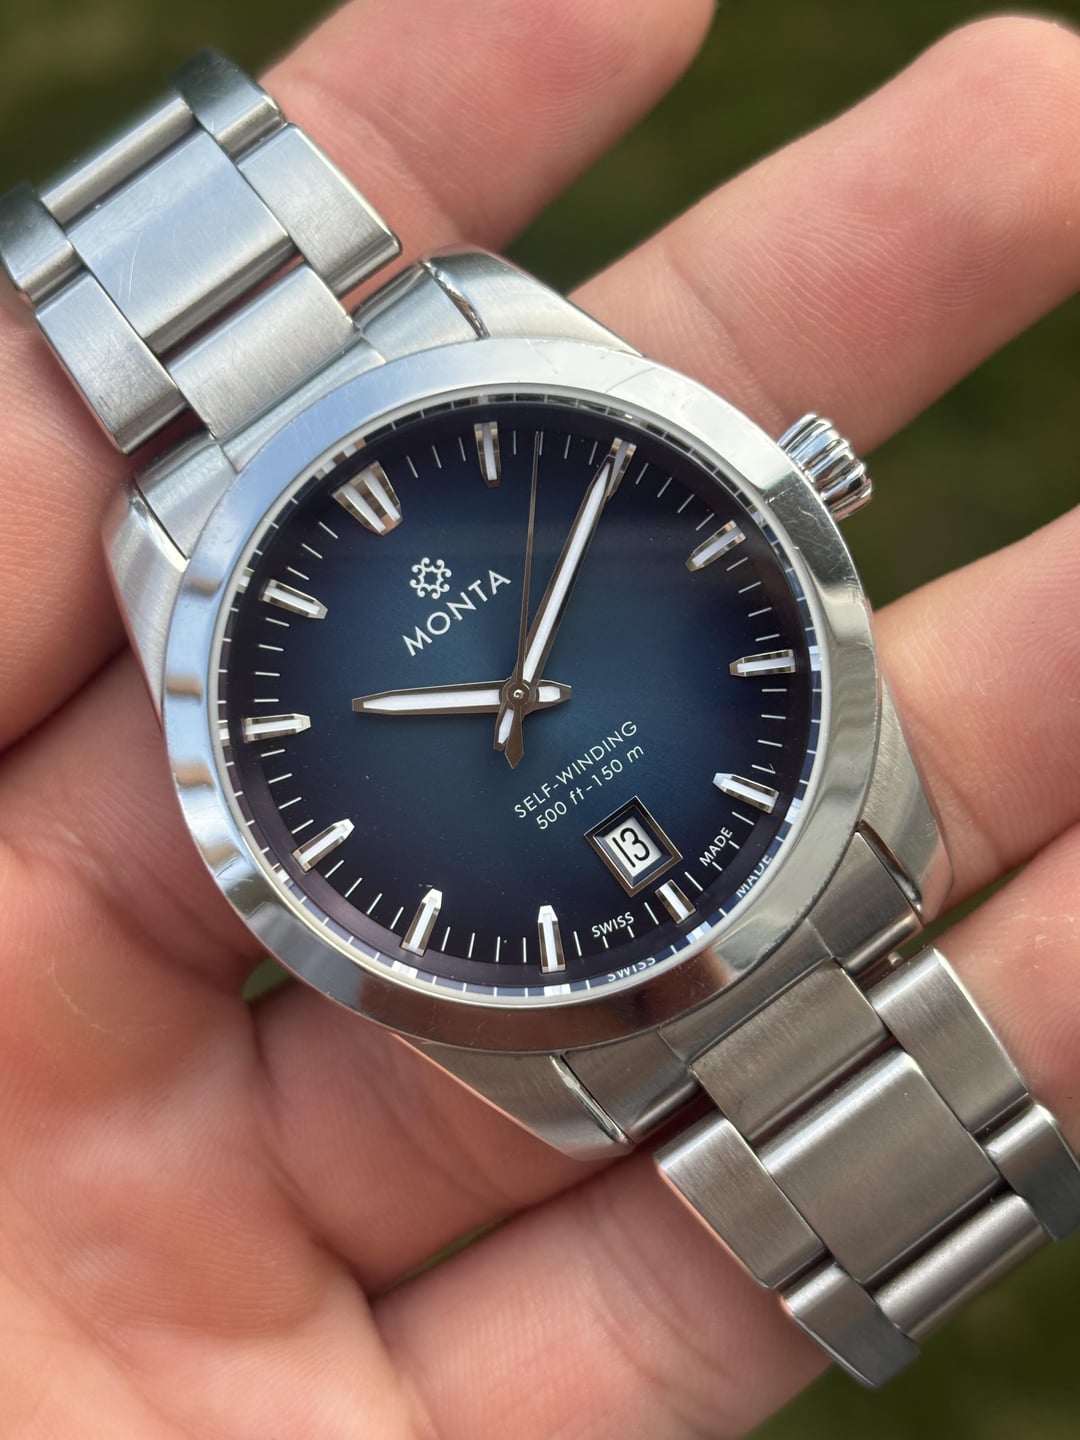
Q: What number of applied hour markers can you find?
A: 12